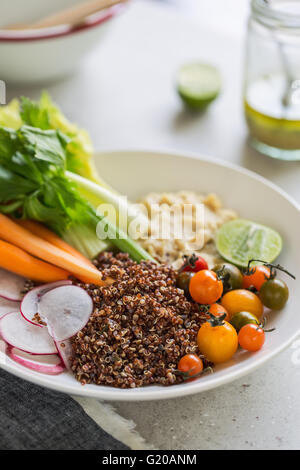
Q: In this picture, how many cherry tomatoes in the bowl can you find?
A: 12